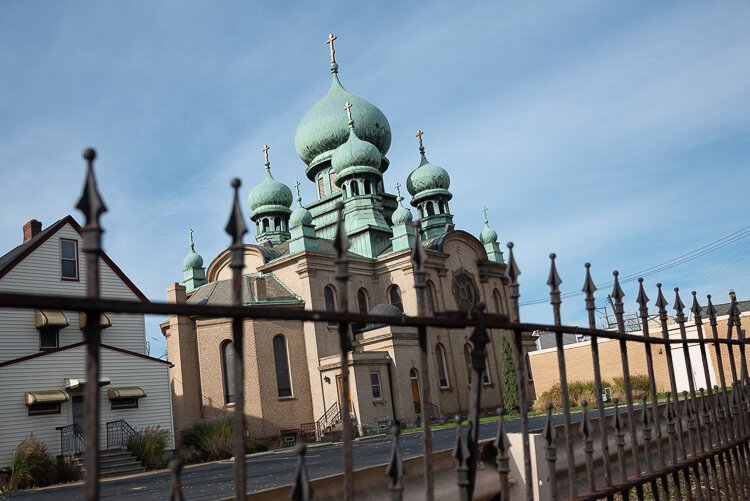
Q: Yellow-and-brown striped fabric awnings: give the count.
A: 4